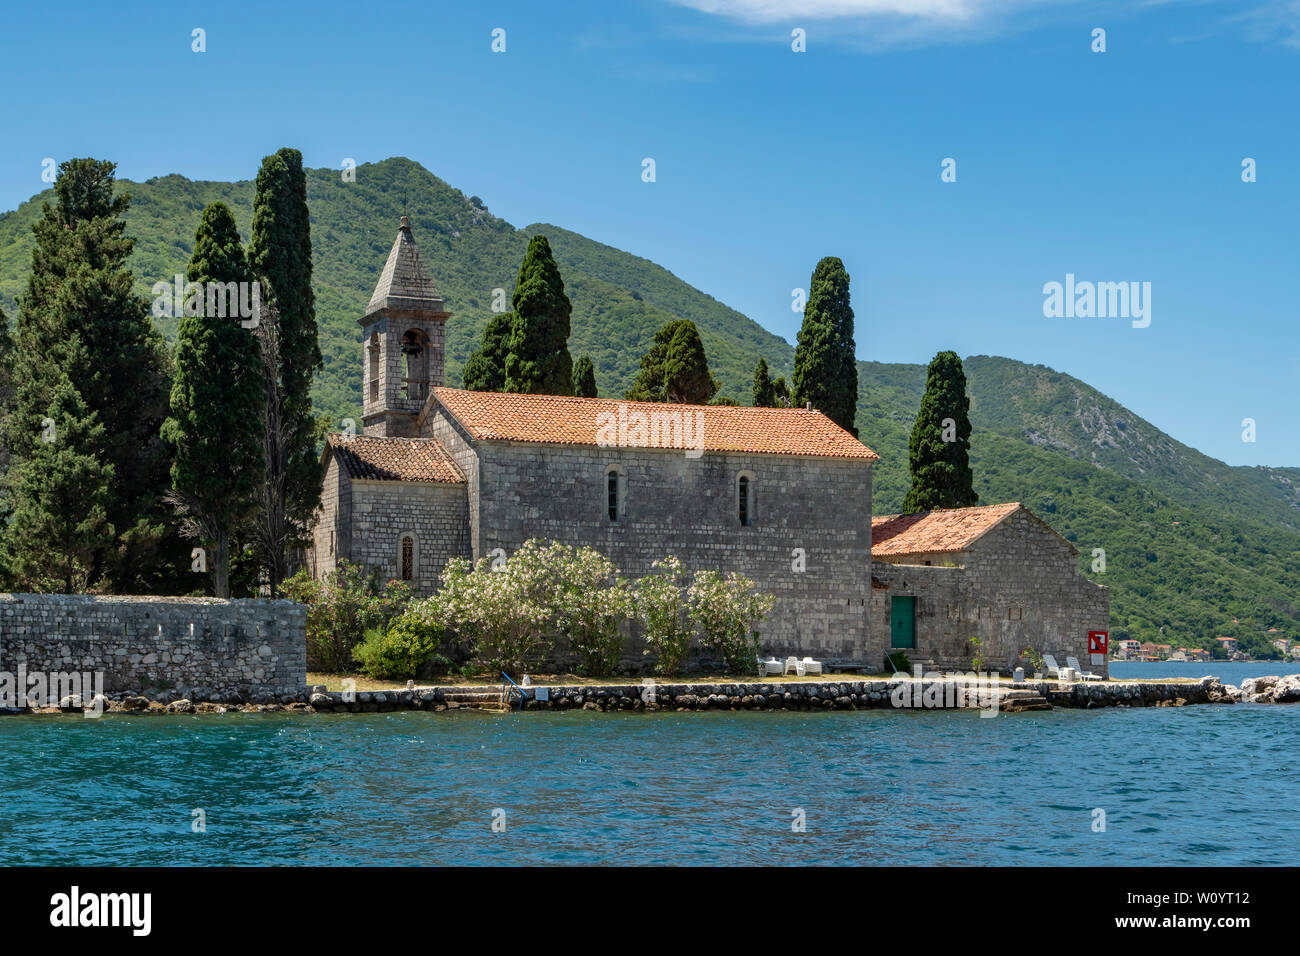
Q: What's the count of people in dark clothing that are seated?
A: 0